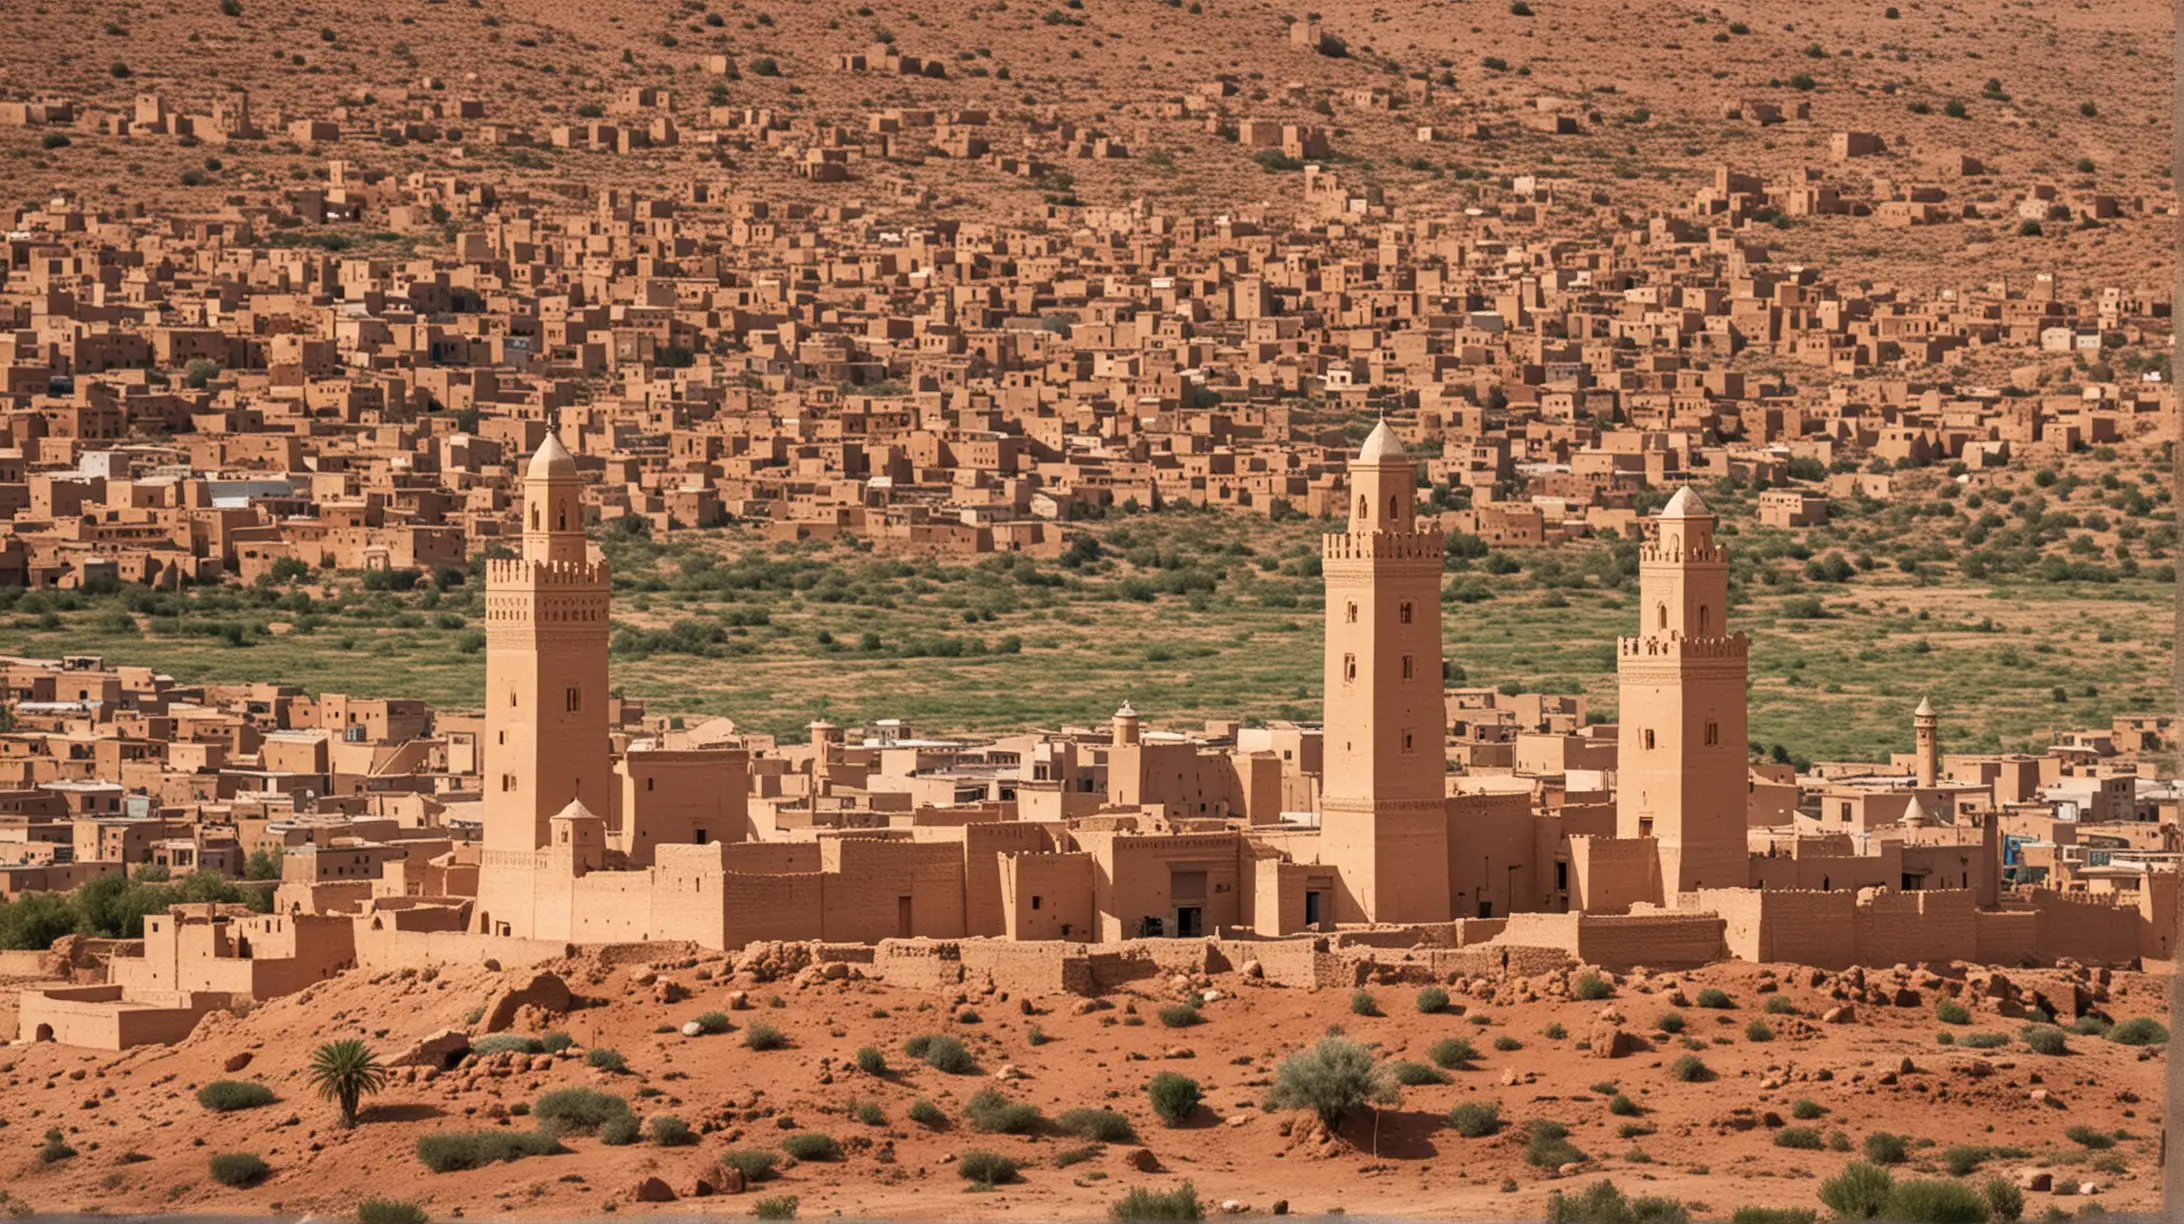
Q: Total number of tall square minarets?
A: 3